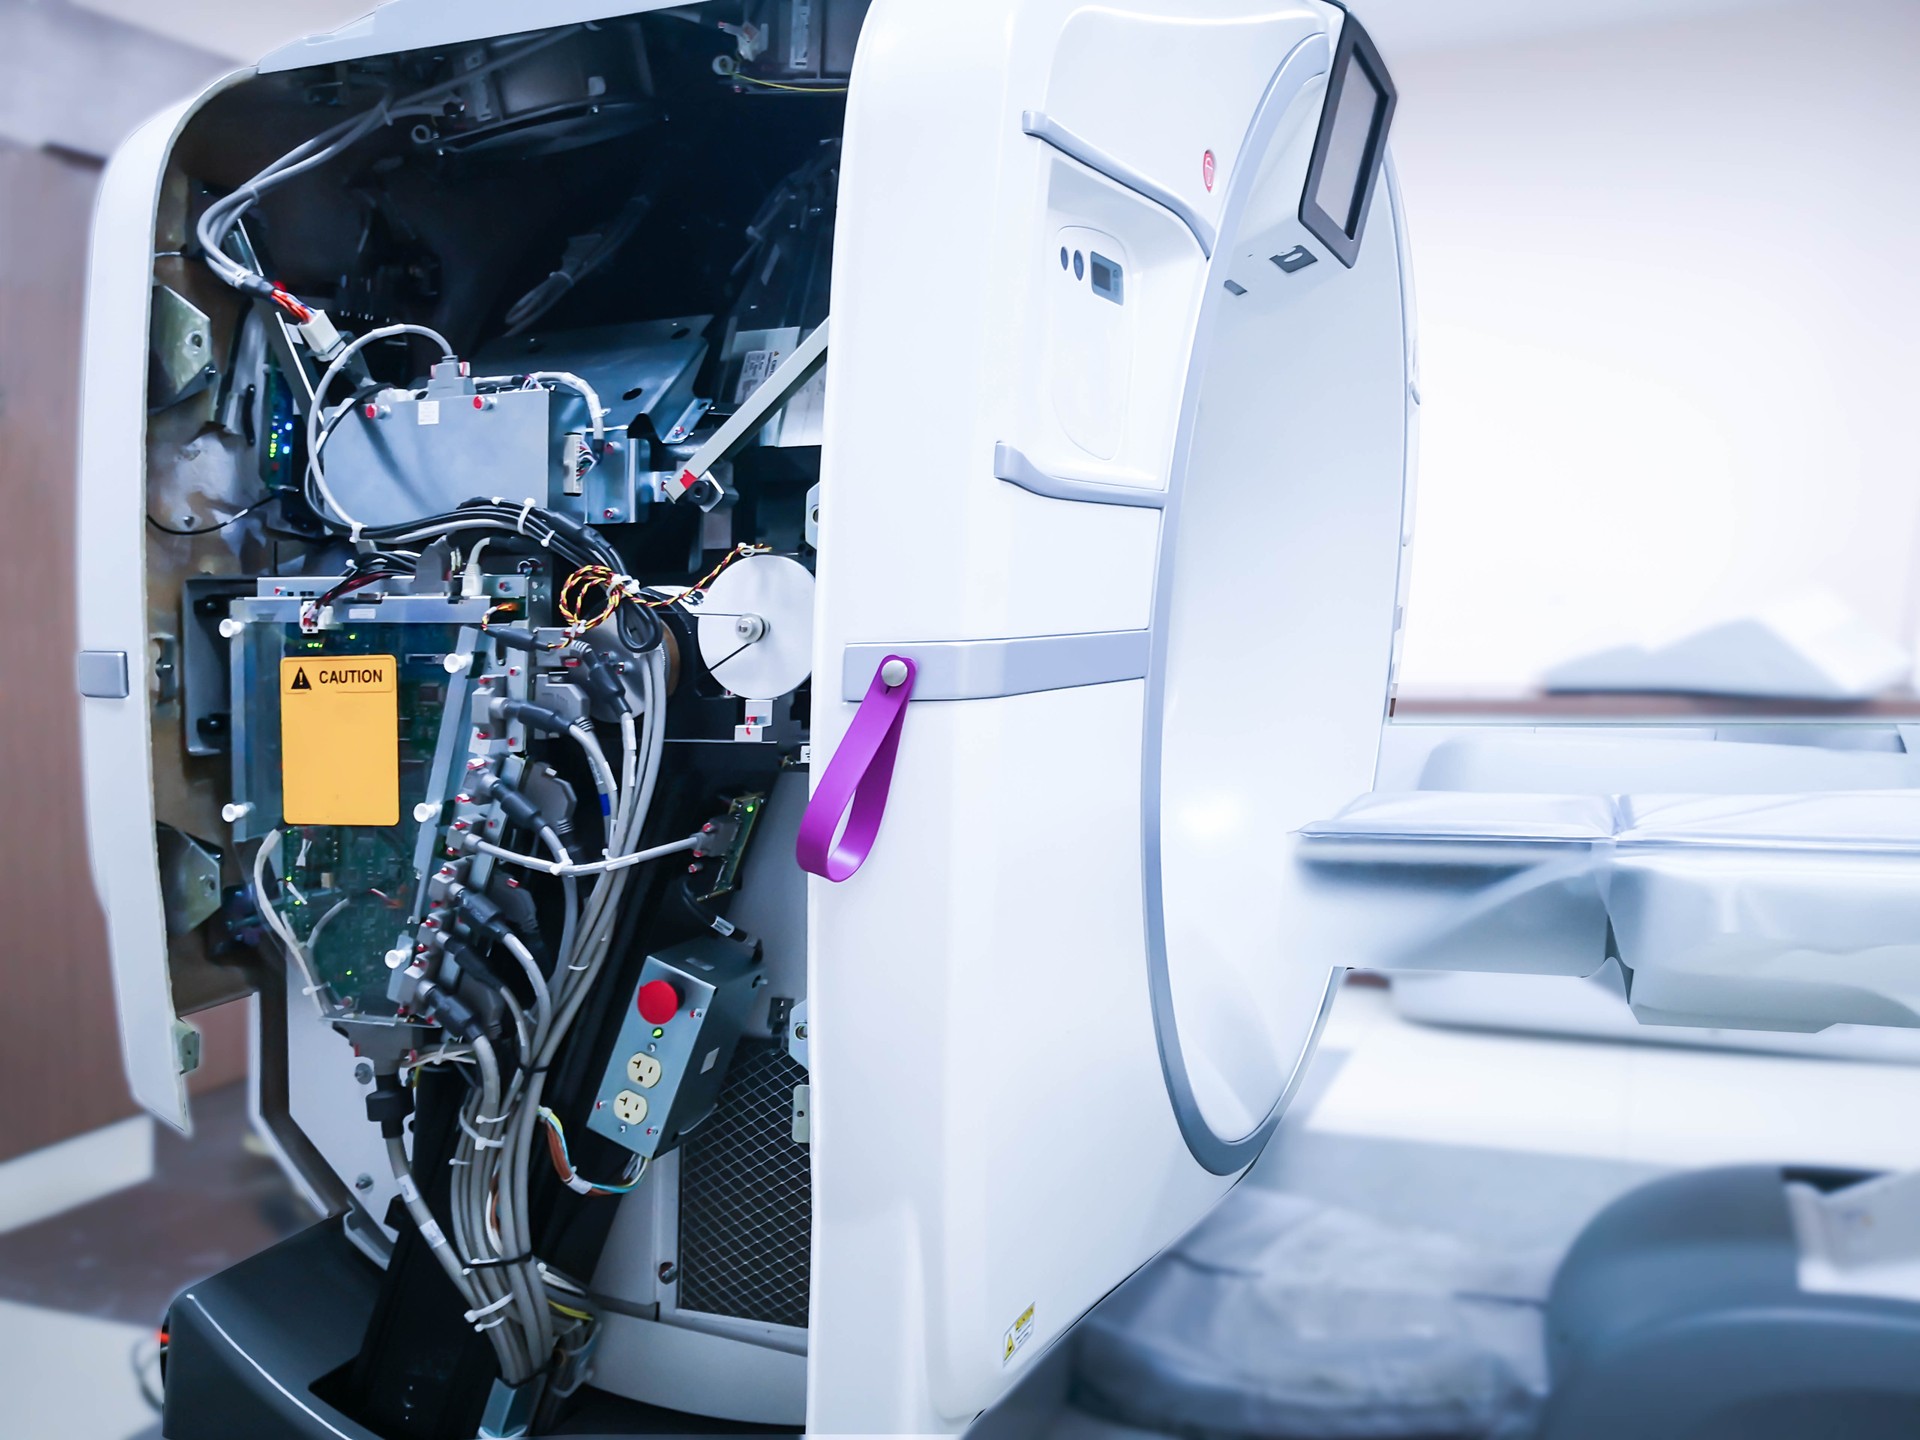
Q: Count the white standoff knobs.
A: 5